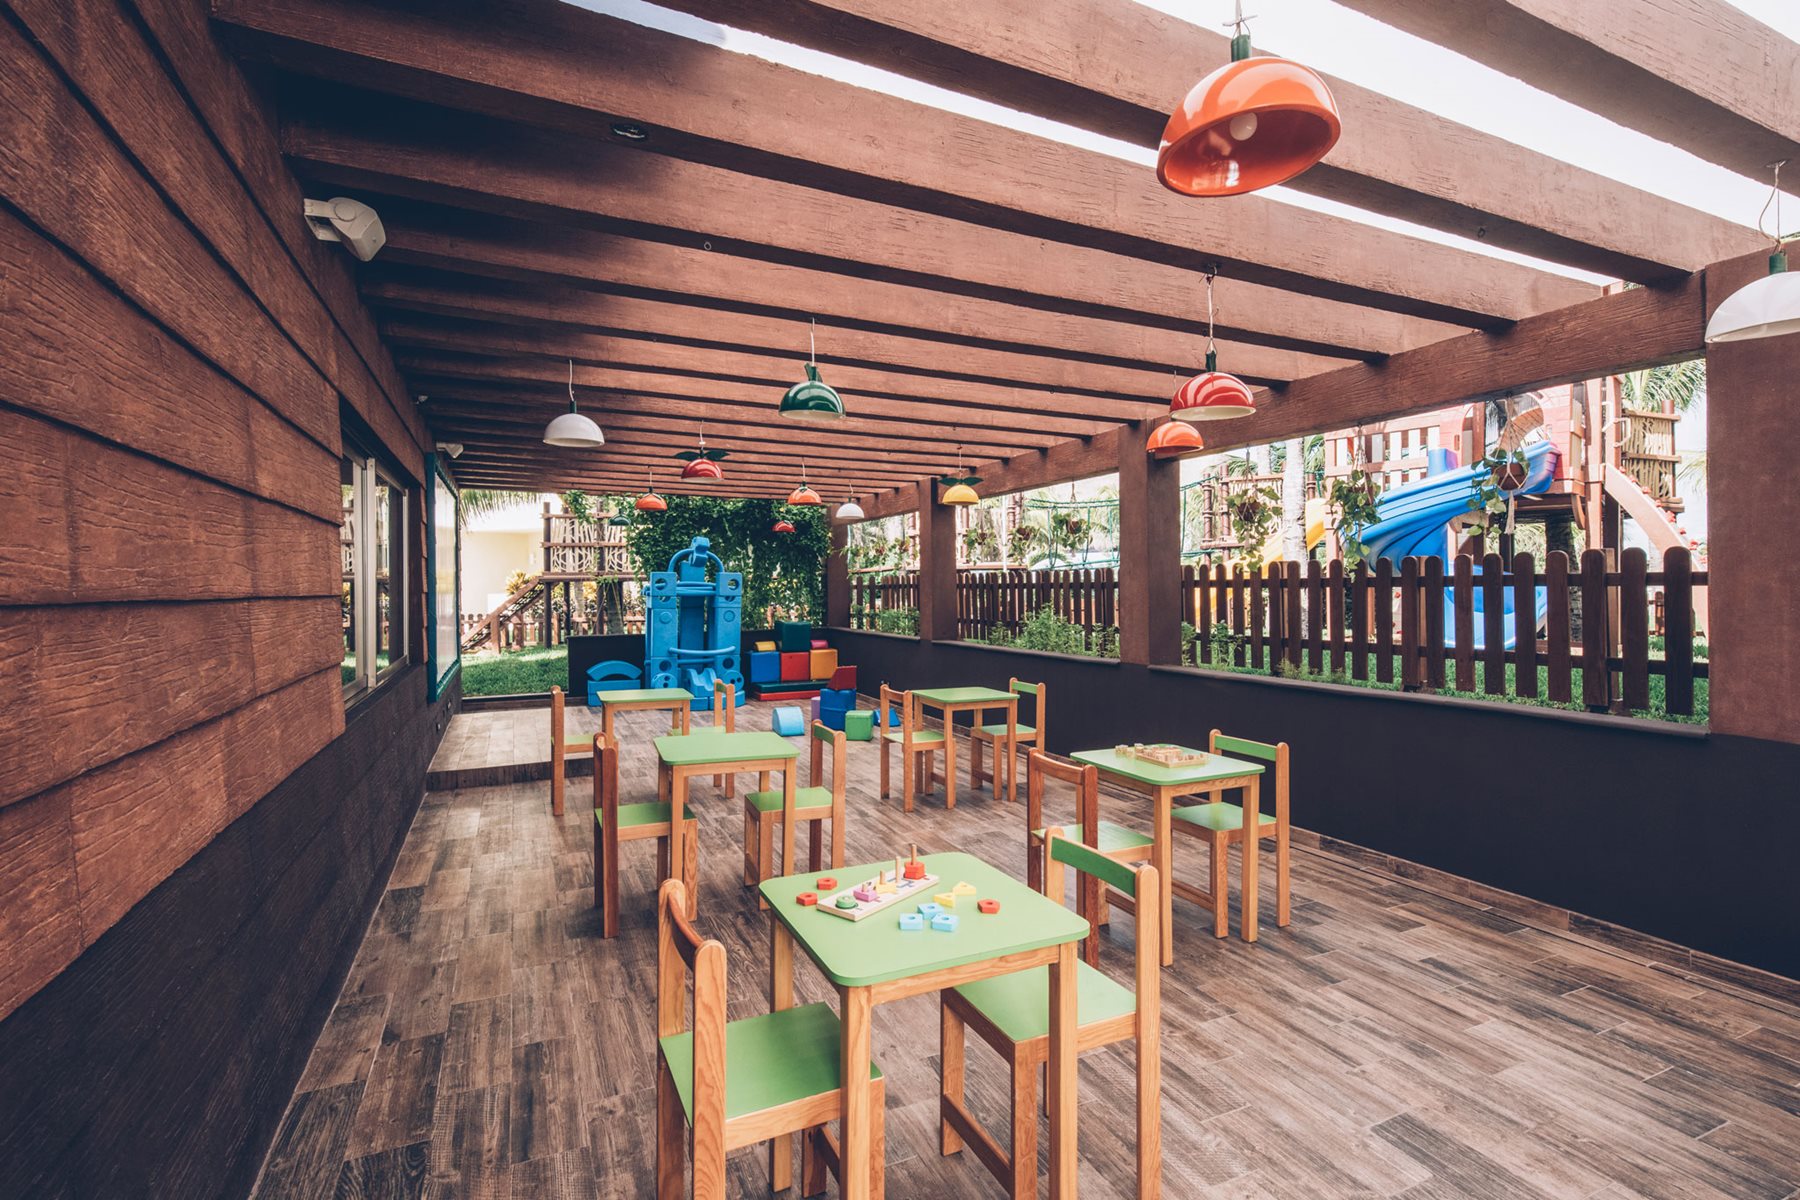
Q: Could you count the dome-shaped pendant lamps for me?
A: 13